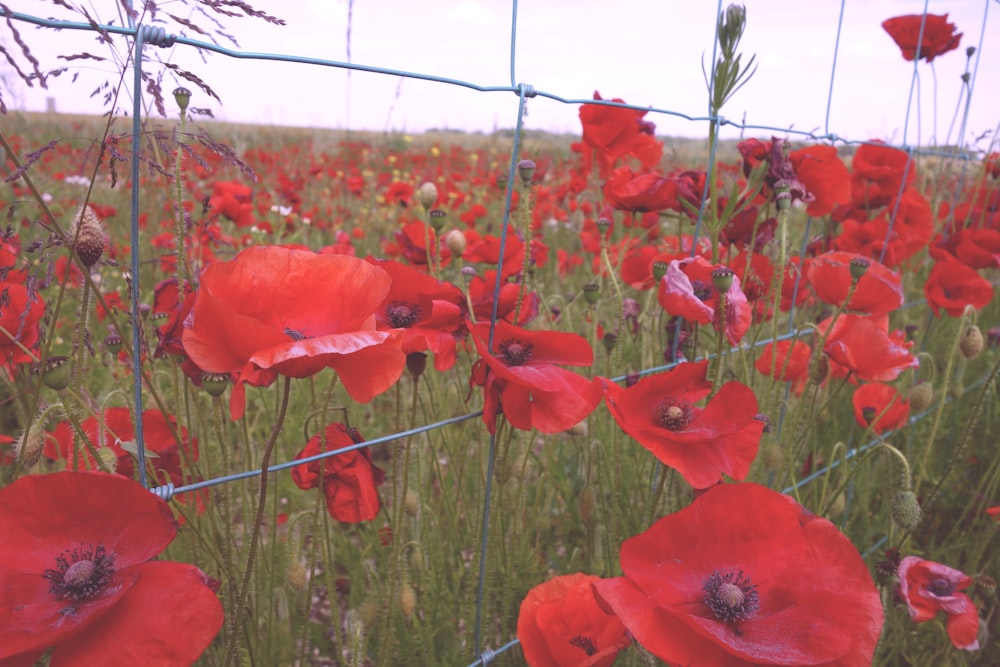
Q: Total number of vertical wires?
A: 6